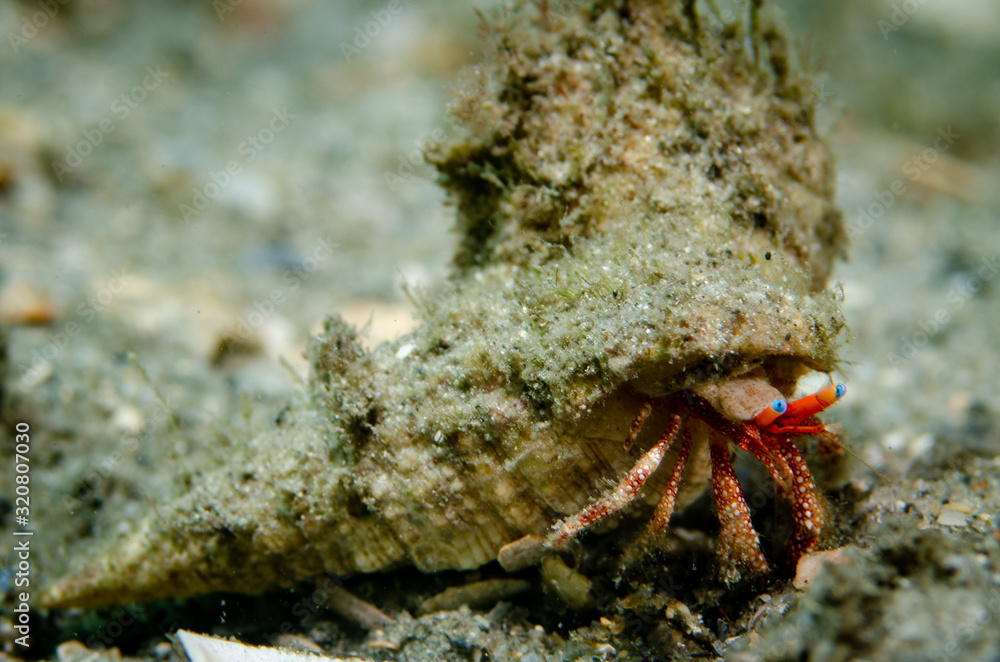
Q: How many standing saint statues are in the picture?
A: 0